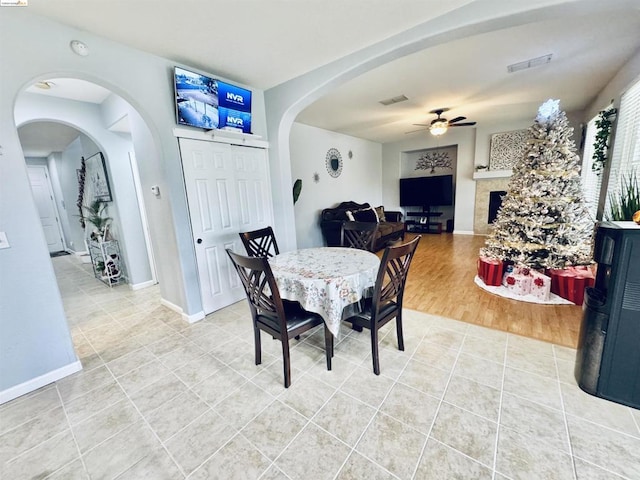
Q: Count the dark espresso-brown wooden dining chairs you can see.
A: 4